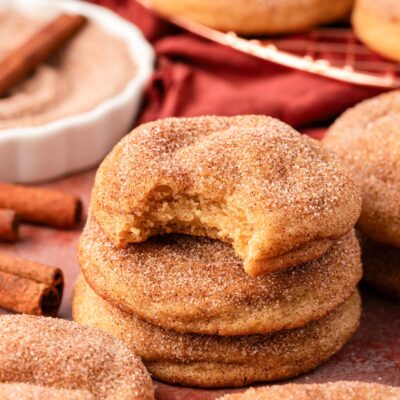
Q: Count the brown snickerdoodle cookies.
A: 9